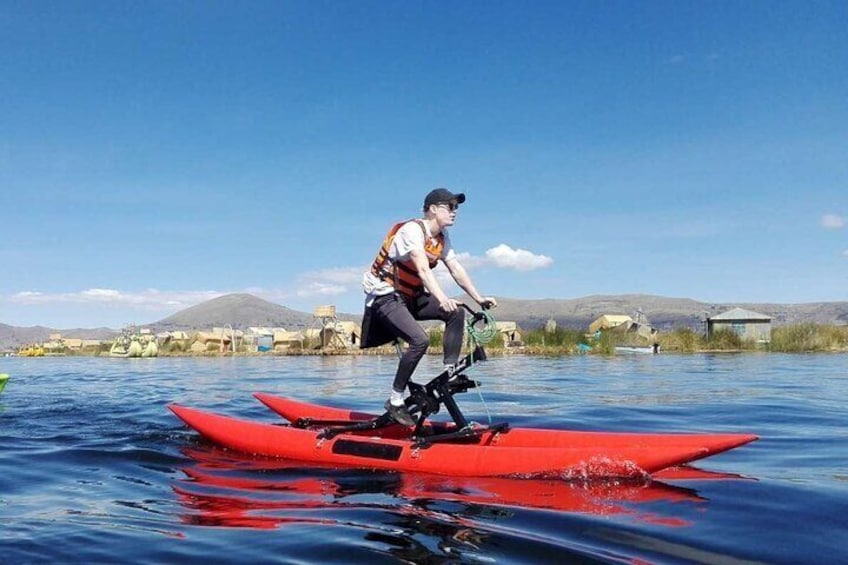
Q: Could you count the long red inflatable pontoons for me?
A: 2